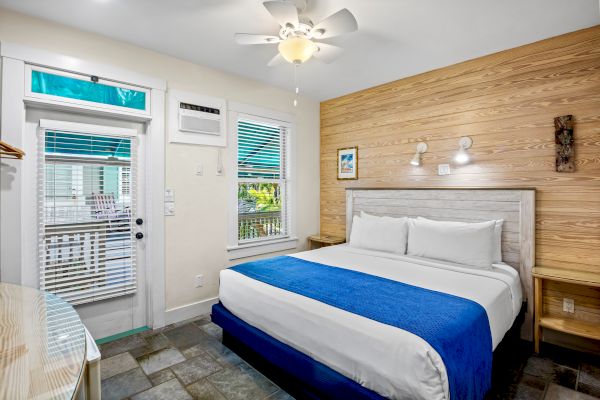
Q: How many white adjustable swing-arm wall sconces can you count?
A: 2